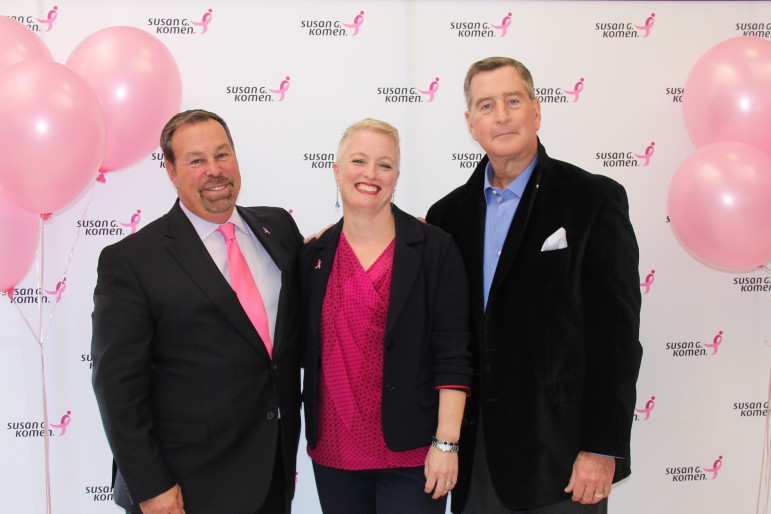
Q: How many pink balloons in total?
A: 6